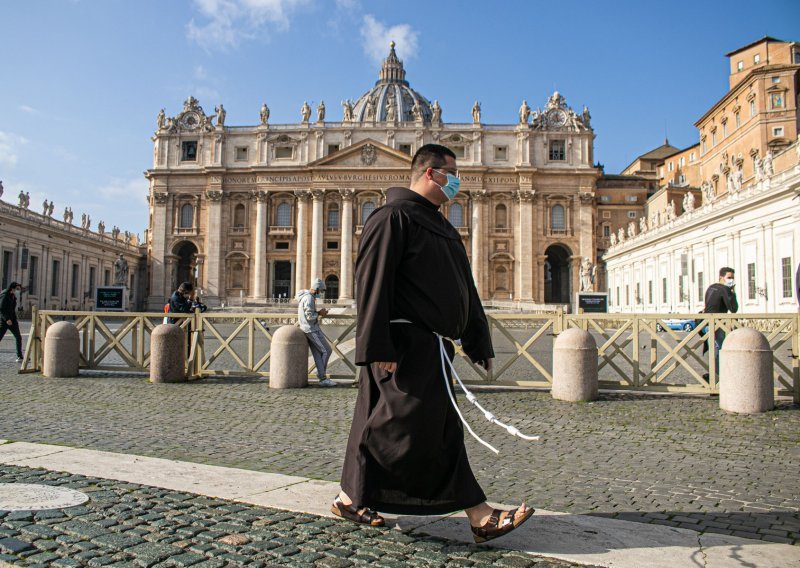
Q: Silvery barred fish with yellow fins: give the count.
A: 0